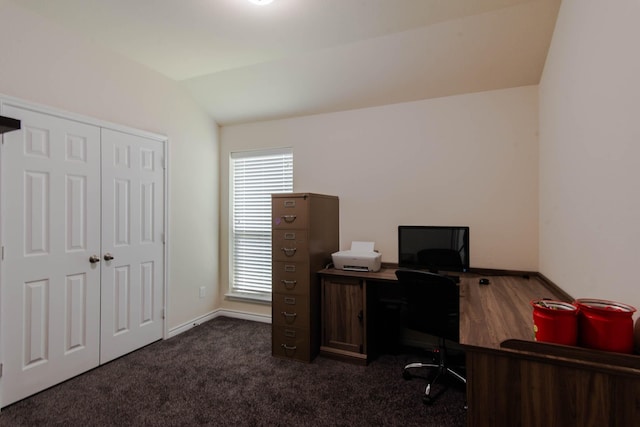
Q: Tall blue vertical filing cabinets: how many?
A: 0